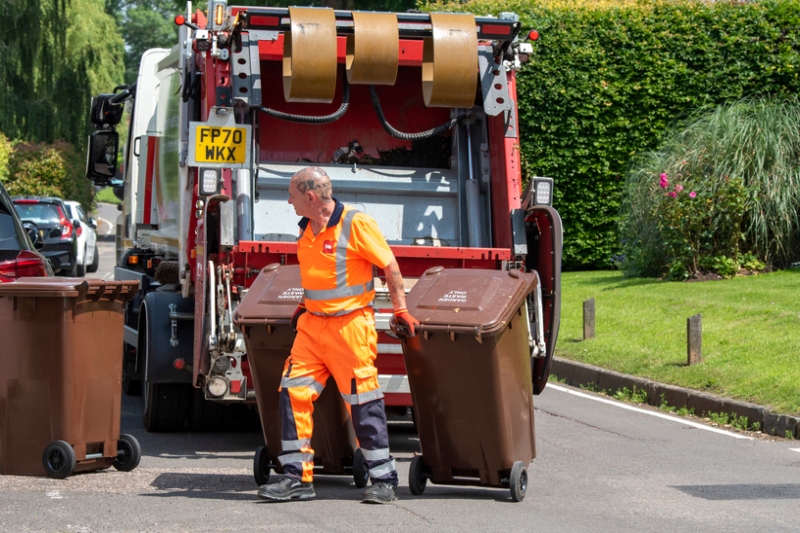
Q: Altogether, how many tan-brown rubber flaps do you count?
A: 3